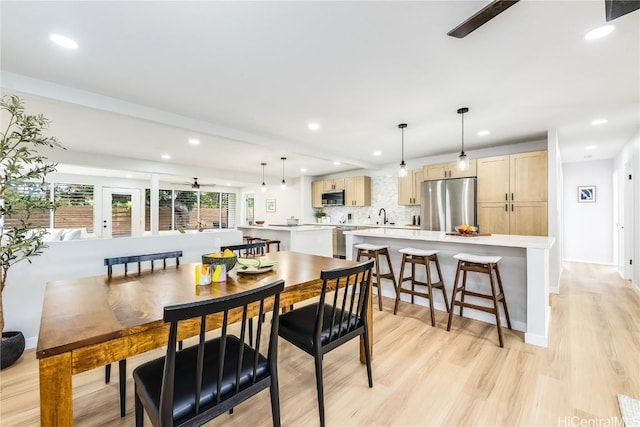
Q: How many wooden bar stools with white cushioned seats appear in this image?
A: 3